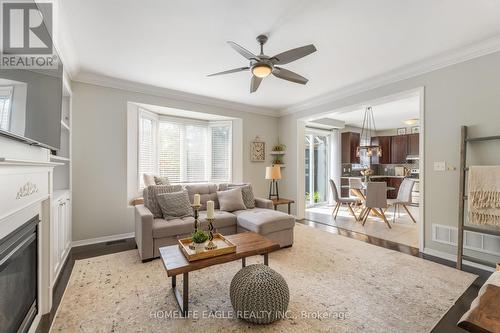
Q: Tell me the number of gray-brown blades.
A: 5